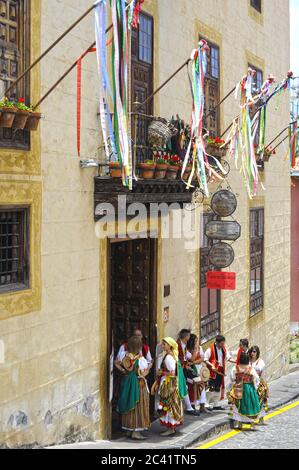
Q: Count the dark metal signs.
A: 3